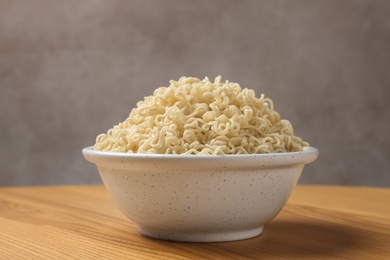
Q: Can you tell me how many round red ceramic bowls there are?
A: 0